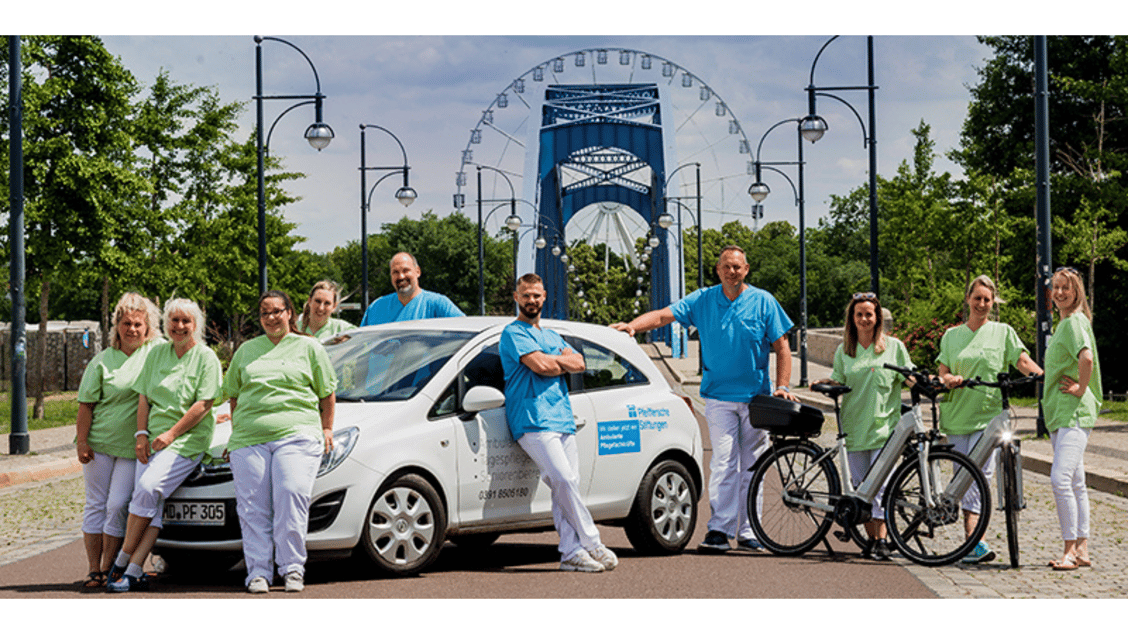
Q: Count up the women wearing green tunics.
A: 7